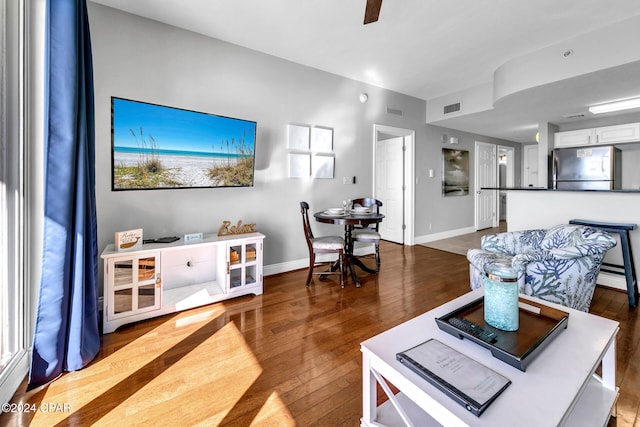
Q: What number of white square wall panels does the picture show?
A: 4